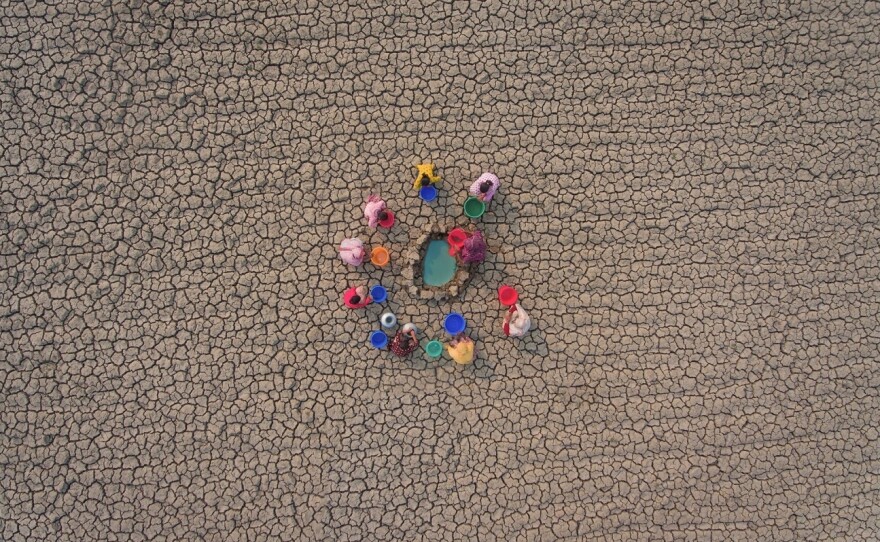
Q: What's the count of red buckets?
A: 3